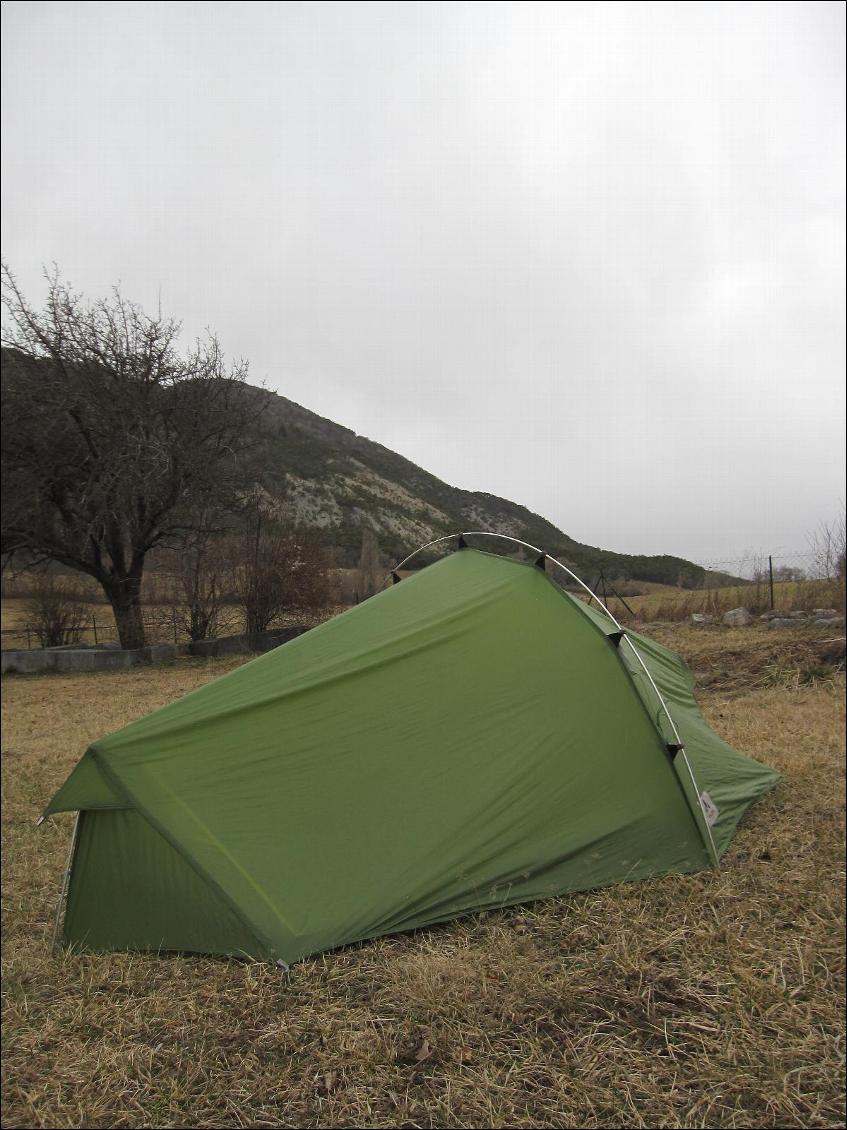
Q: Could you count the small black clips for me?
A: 5